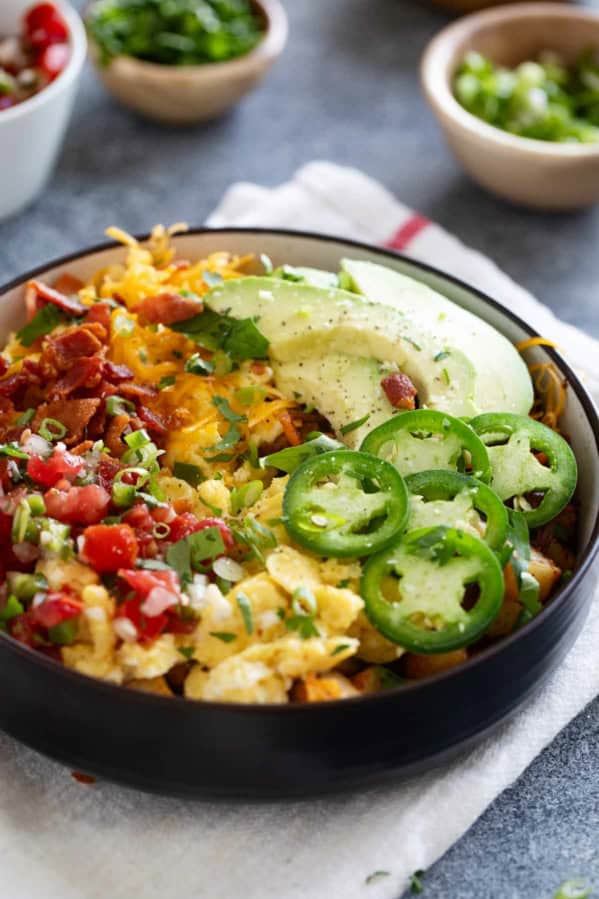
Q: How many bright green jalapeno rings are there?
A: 5